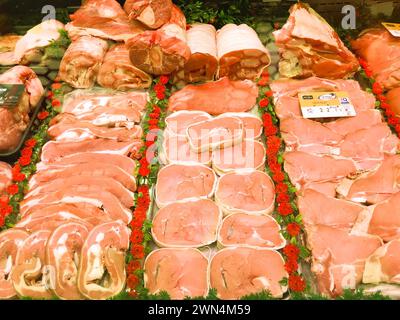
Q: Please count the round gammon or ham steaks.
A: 11